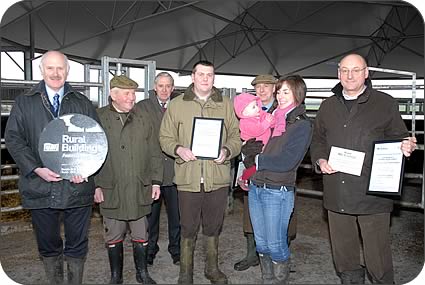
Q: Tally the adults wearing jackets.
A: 7